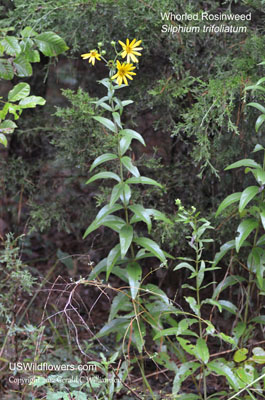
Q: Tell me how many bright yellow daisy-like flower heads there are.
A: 3